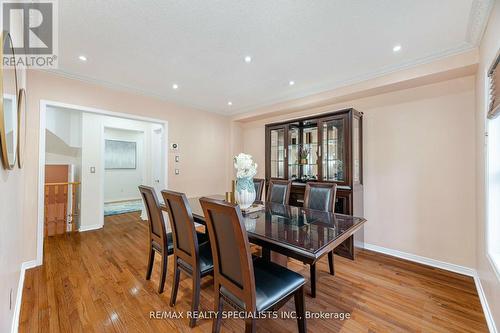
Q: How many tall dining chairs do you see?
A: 6